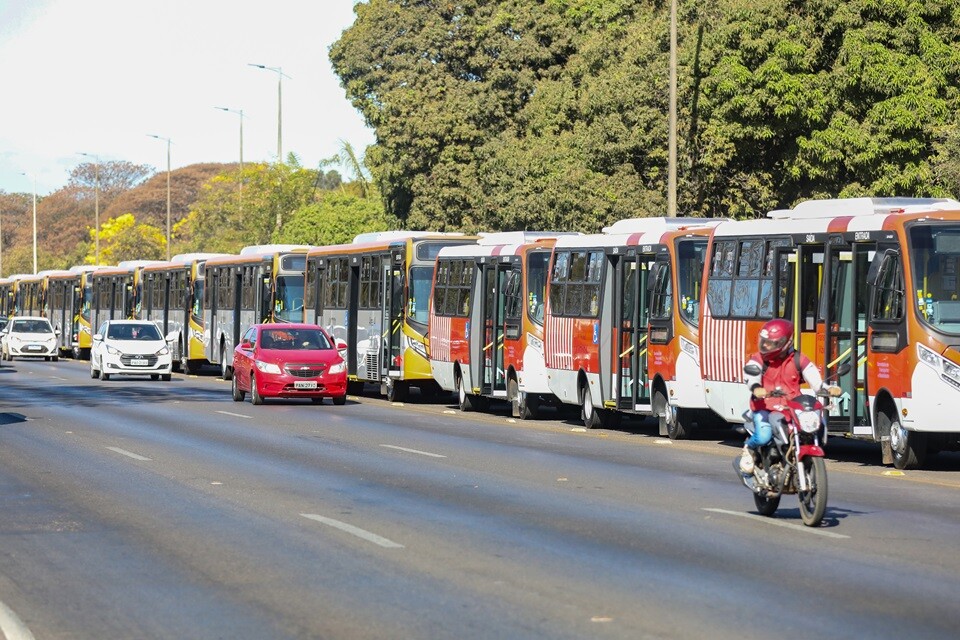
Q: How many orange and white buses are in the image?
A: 3